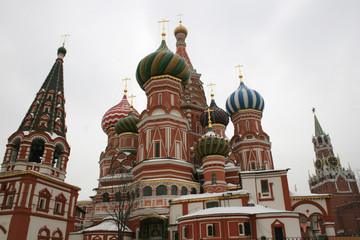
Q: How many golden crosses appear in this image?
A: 8